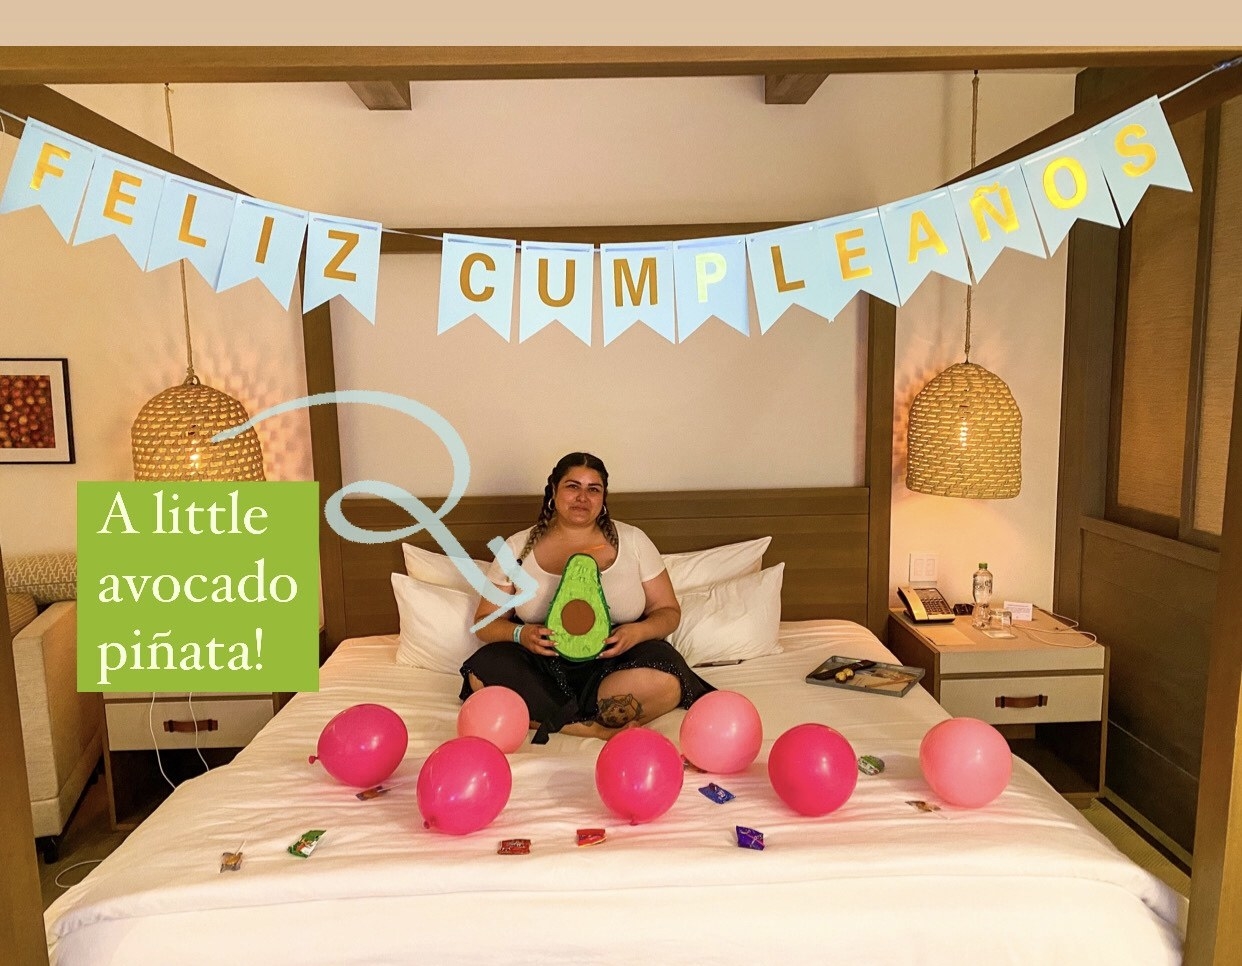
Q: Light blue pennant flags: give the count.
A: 15